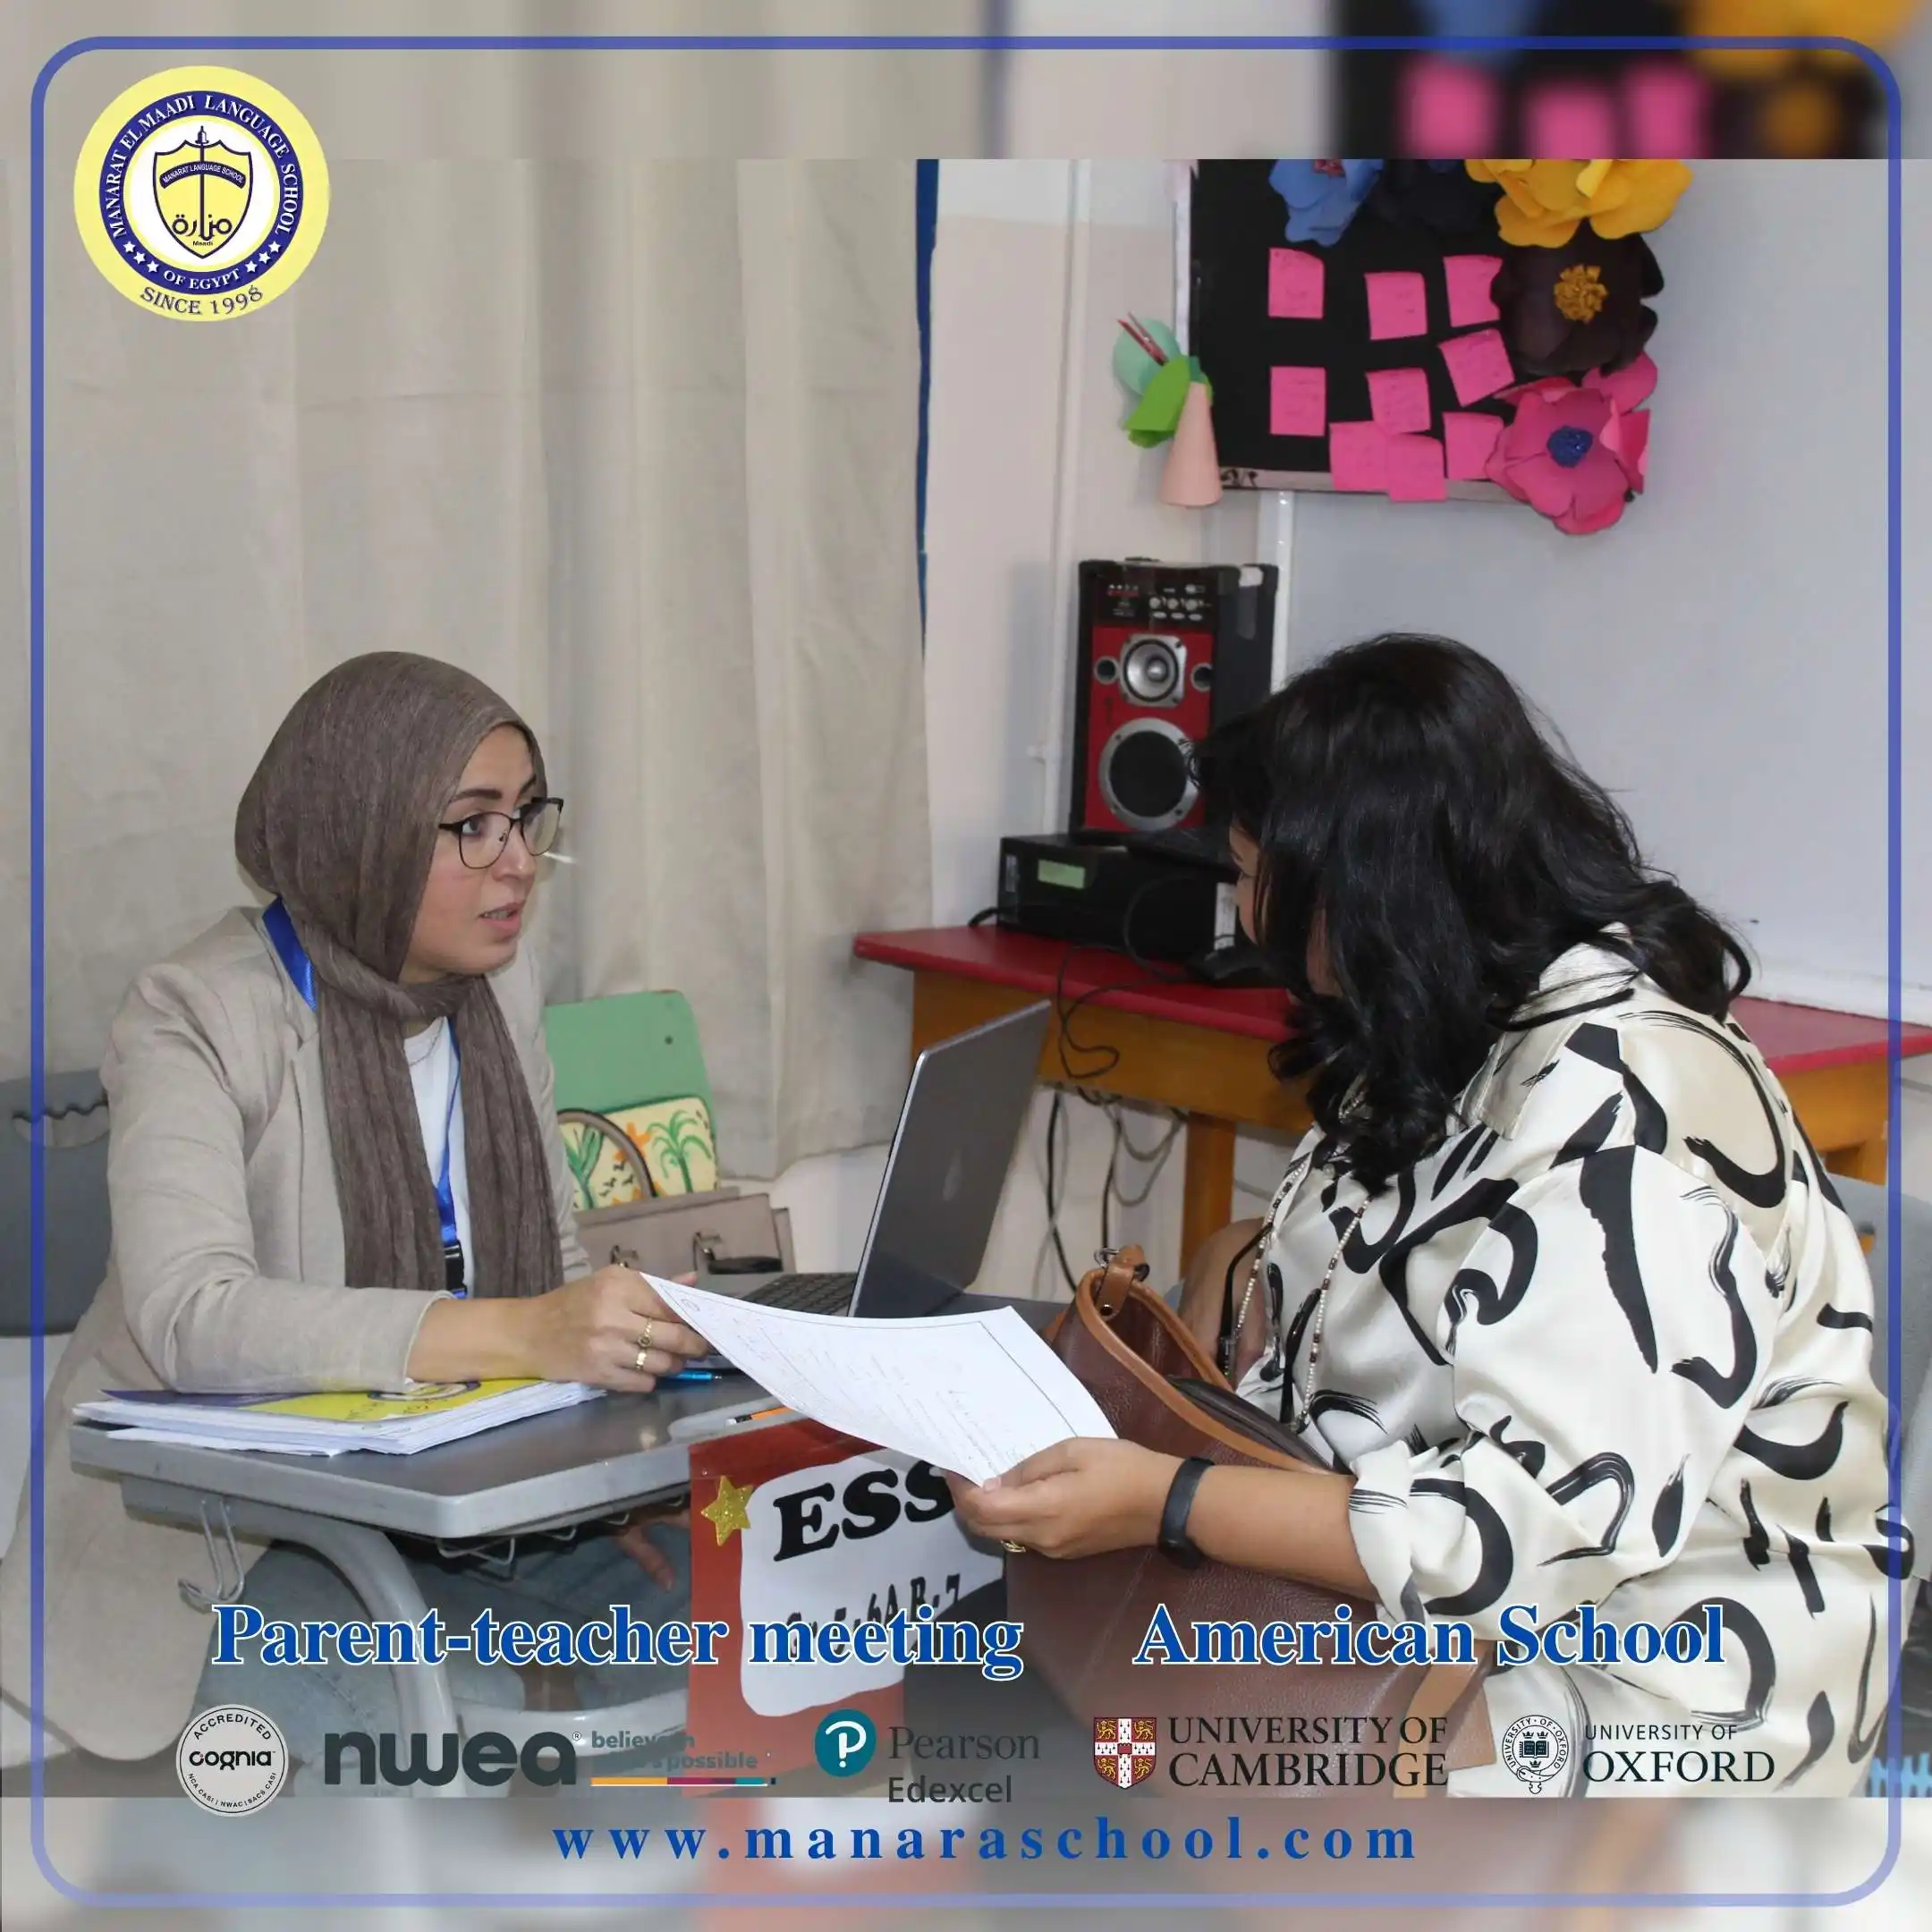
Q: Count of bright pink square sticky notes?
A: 9